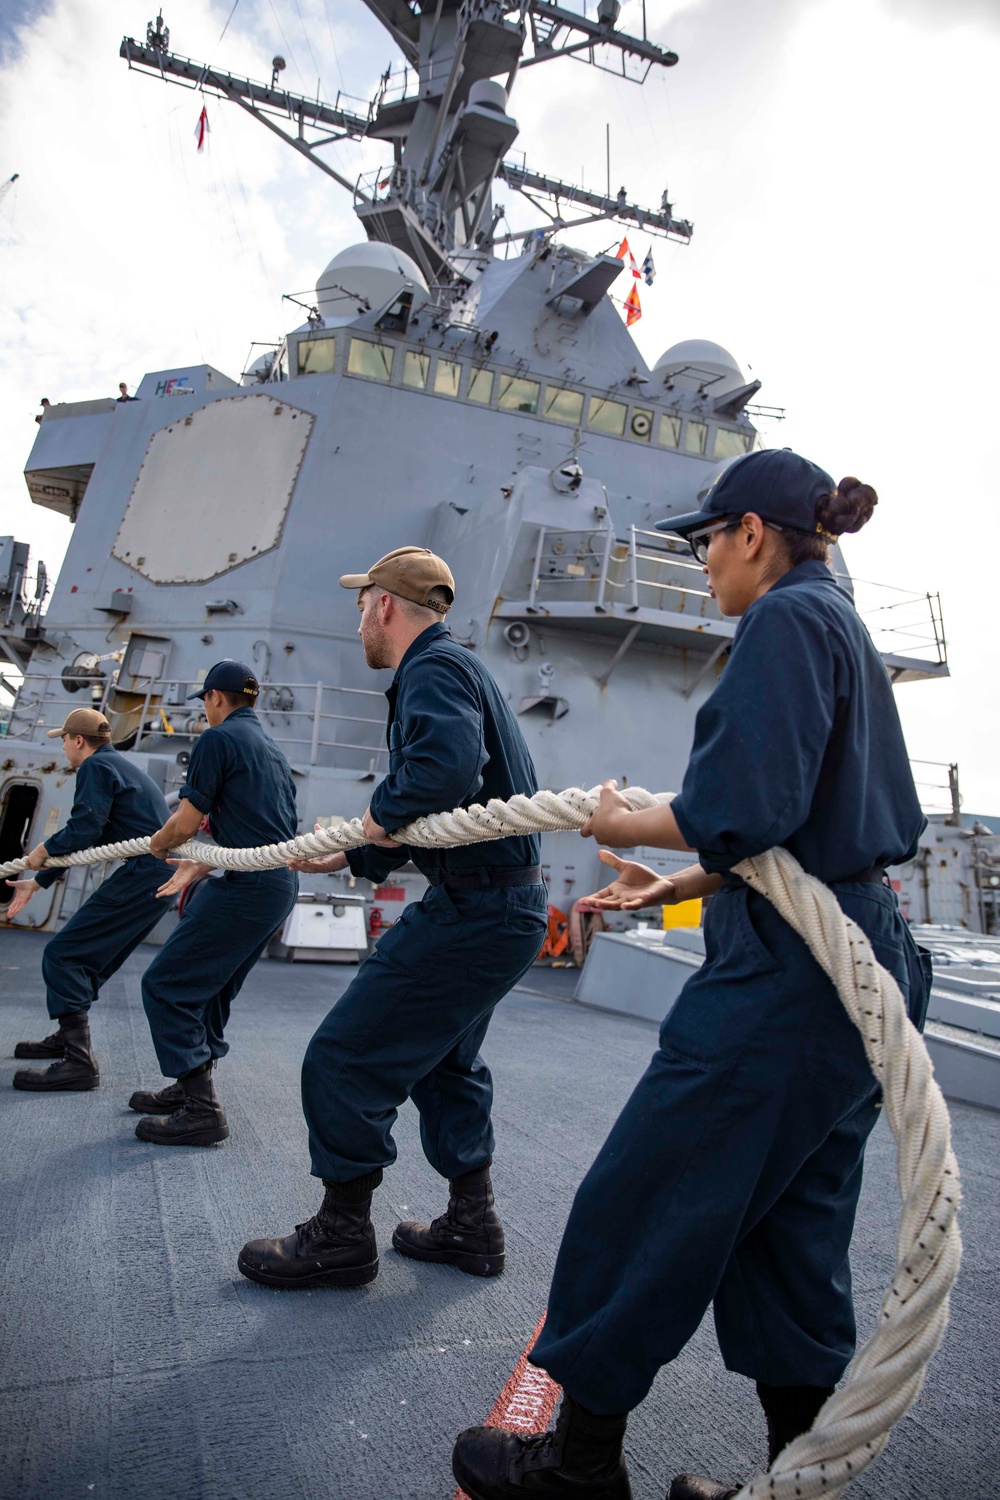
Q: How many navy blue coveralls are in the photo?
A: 4